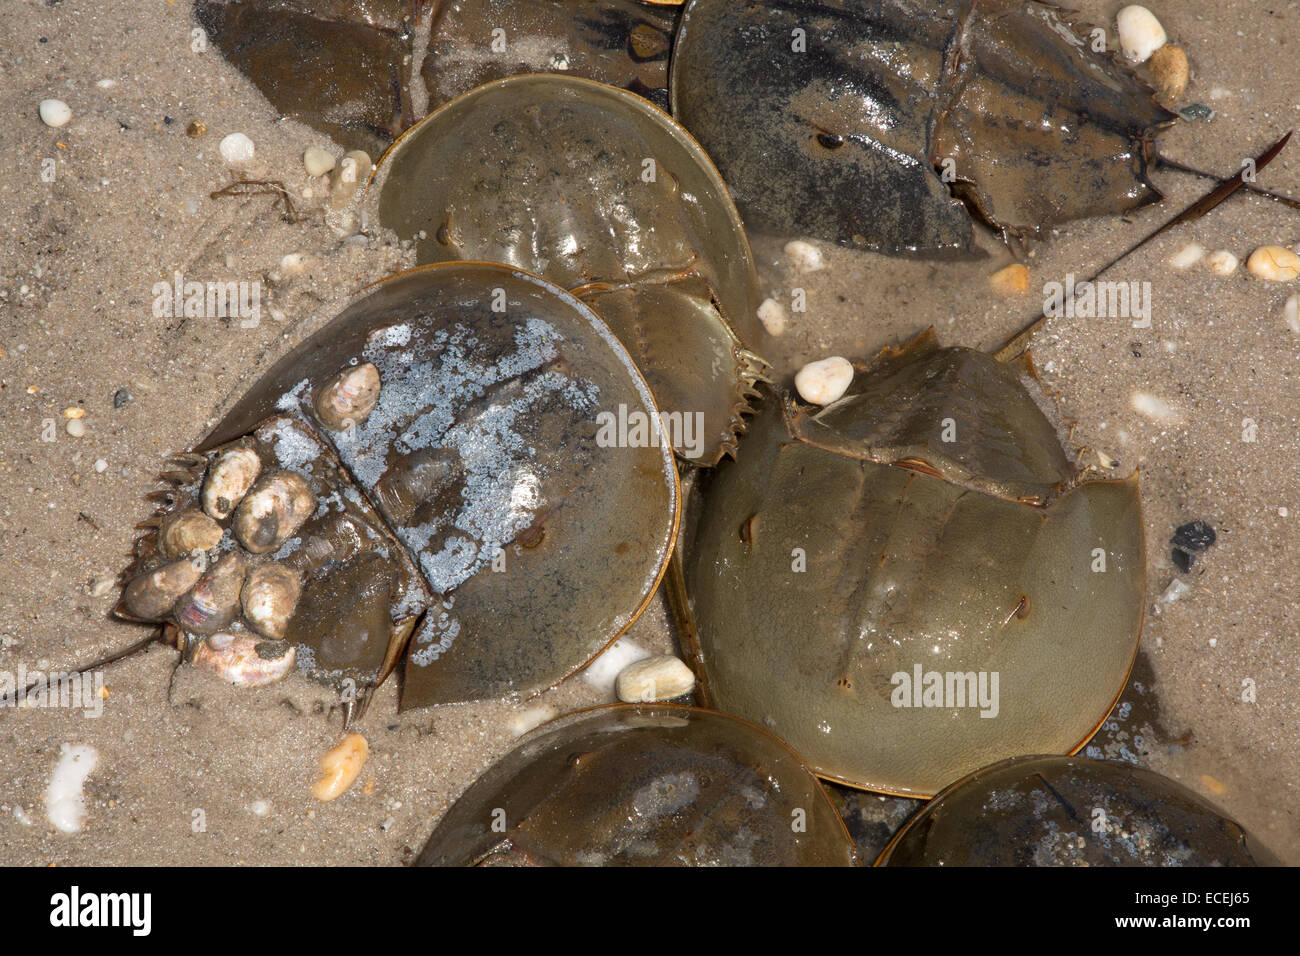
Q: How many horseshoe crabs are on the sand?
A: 7